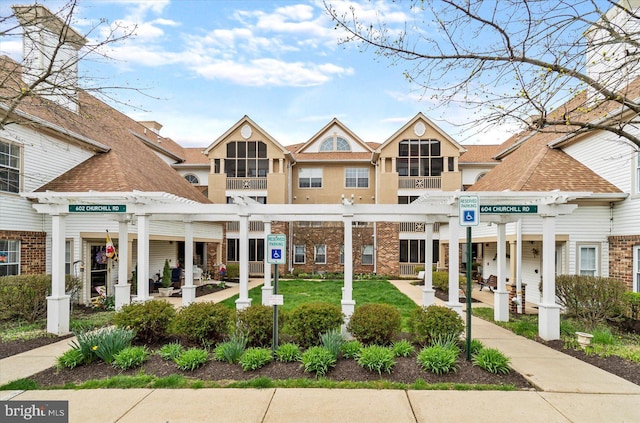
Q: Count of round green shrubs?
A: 6